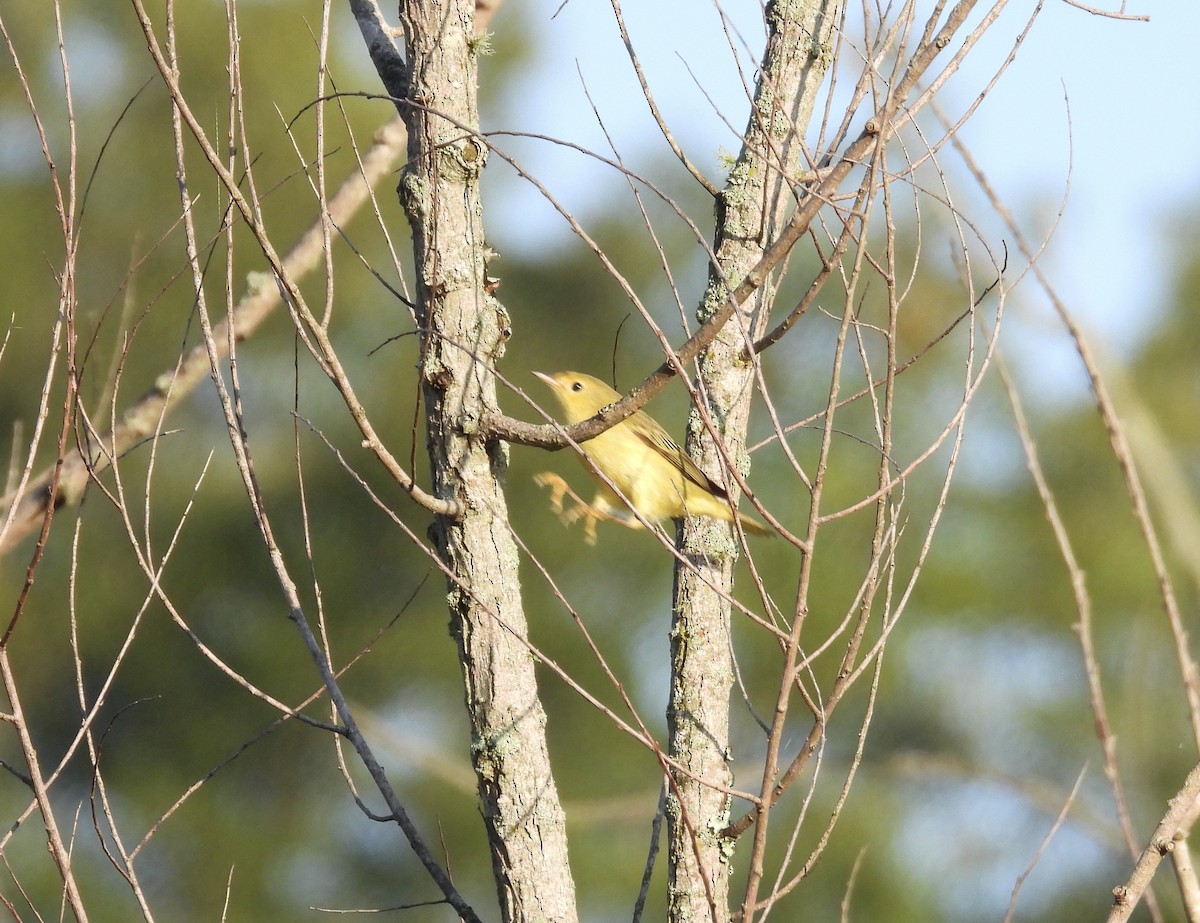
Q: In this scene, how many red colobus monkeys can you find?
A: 0